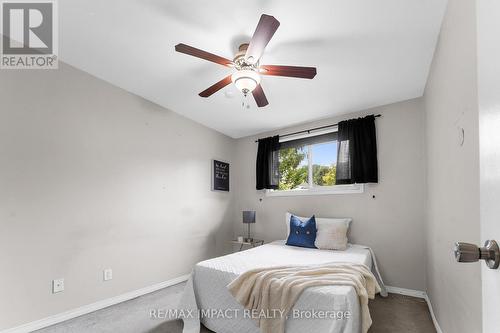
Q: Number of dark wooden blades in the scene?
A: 5